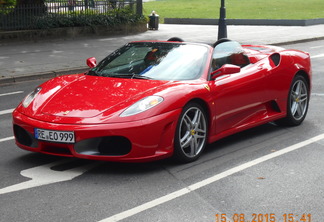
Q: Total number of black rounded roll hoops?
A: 2